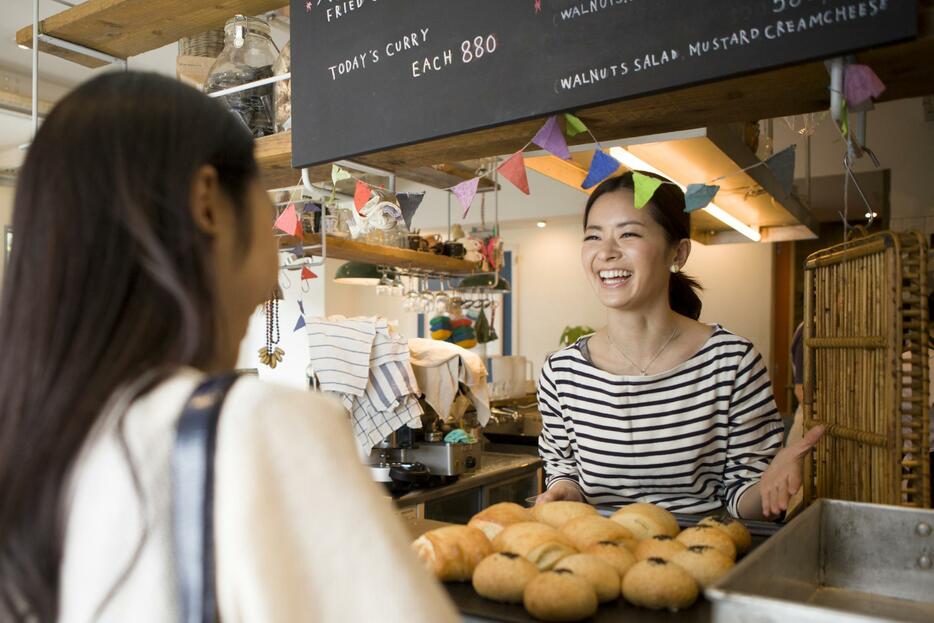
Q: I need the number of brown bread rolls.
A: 15